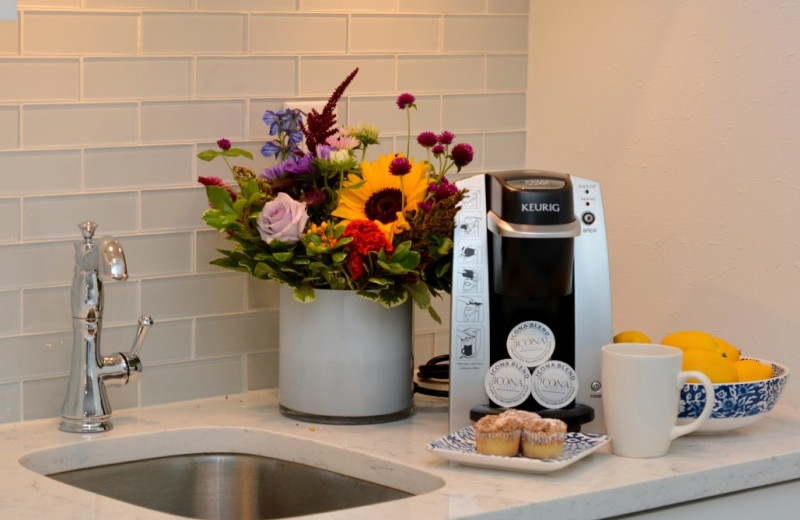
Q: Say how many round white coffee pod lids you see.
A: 3